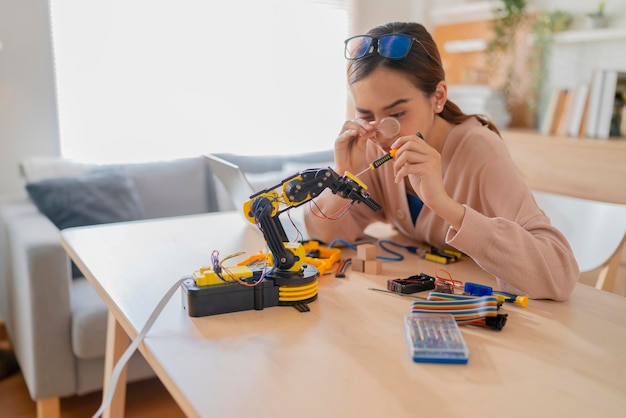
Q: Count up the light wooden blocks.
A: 3